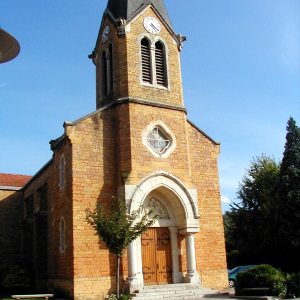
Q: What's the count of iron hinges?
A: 4